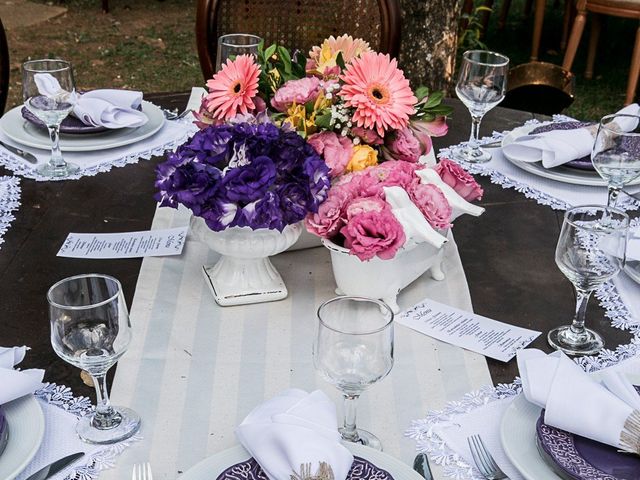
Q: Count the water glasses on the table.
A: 7